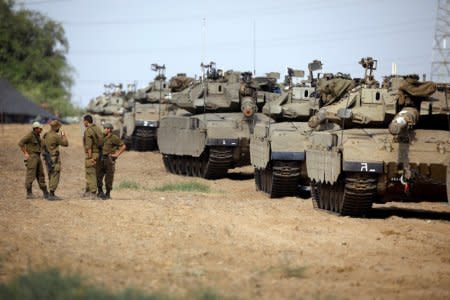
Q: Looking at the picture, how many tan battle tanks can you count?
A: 5